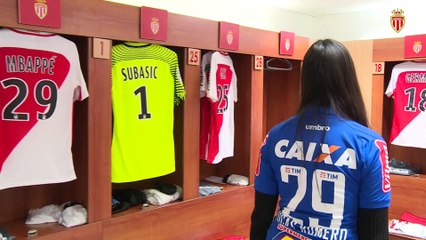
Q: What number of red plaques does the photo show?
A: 5